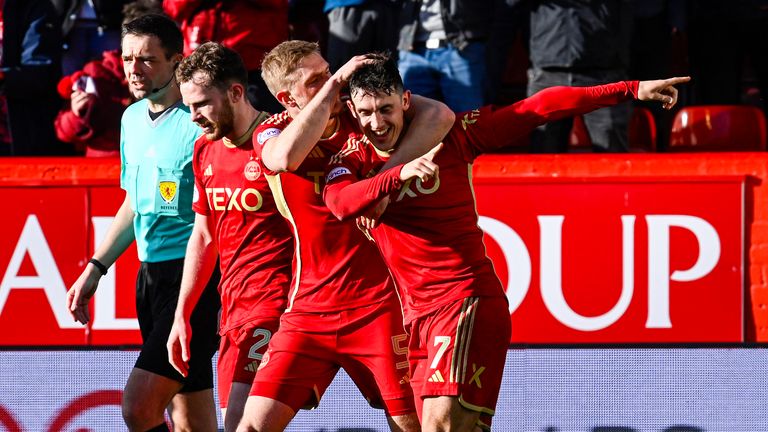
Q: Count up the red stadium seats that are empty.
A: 2